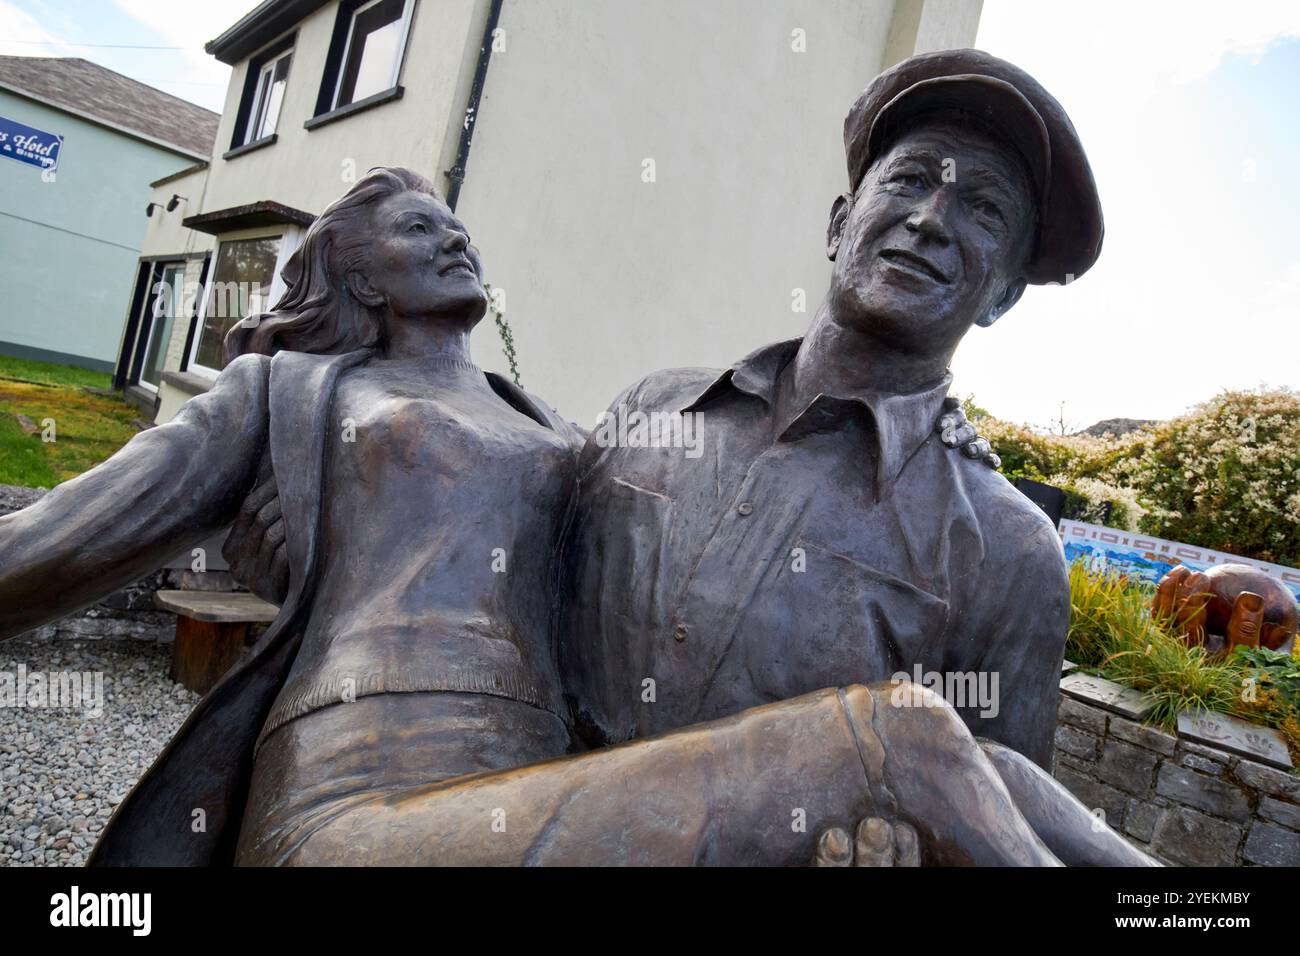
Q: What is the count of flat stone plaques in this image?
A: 2